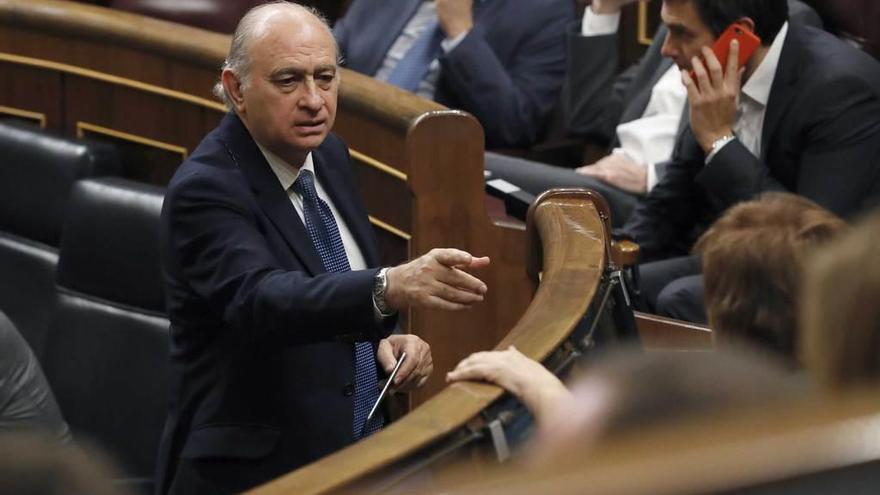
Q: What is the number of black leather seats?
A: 2